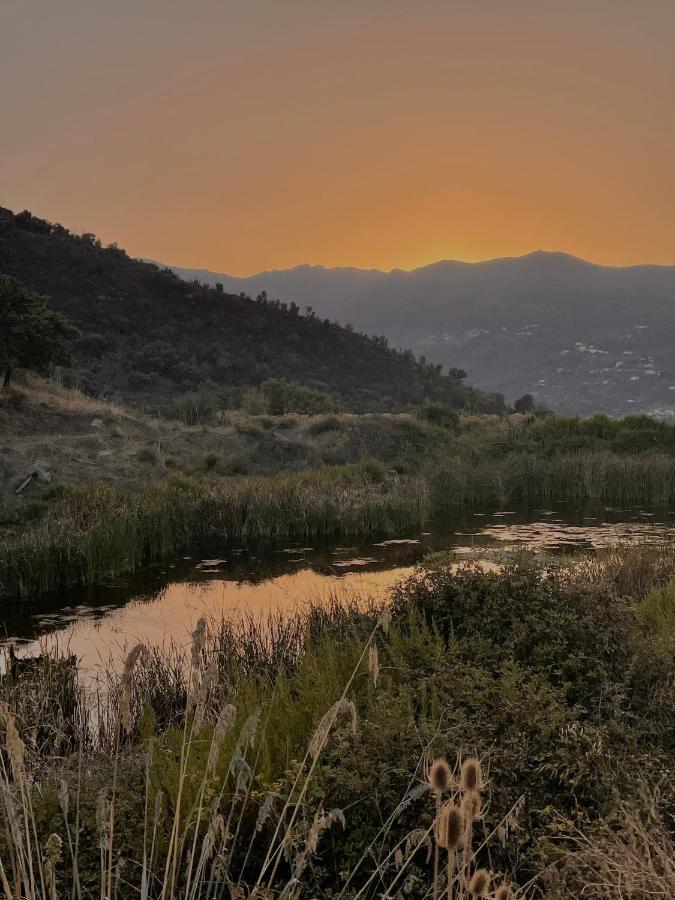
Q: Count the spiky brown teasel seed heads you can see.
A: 6